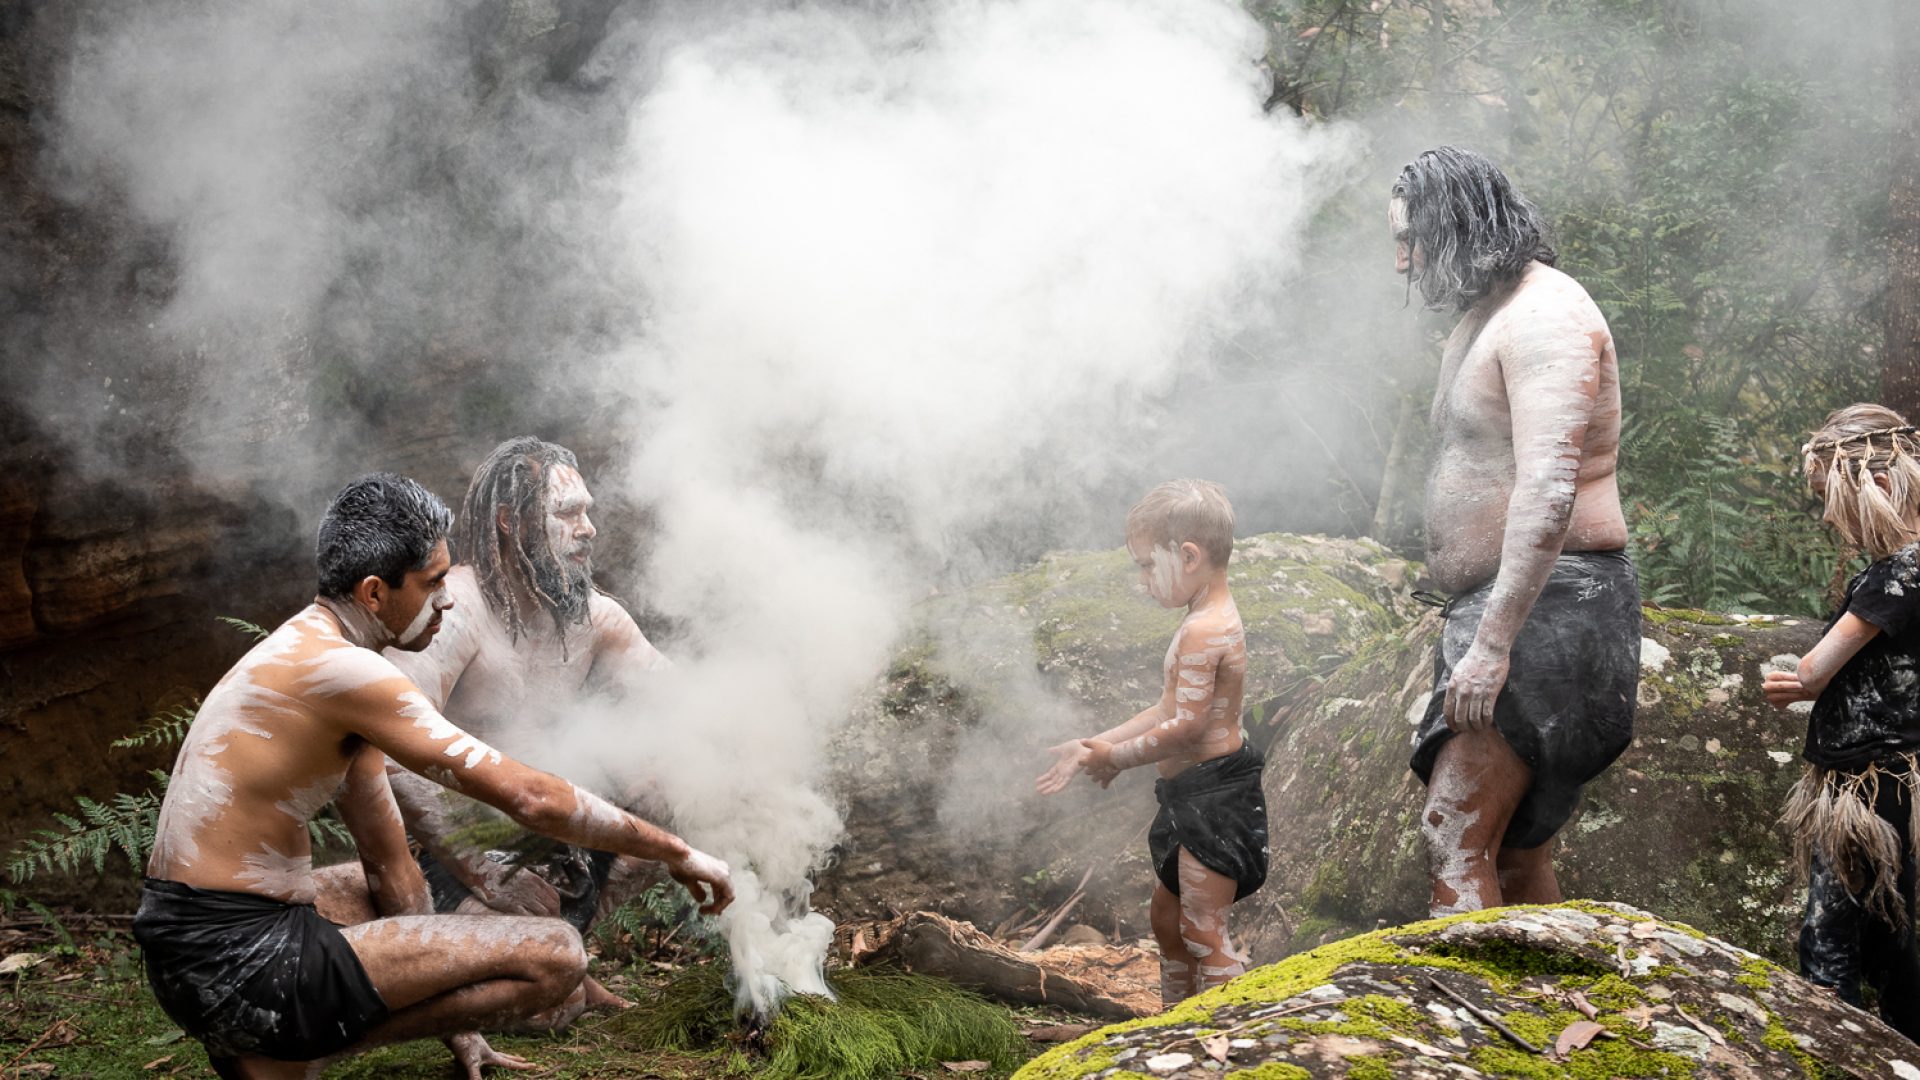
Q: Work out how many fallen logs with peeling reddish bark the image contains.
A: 1